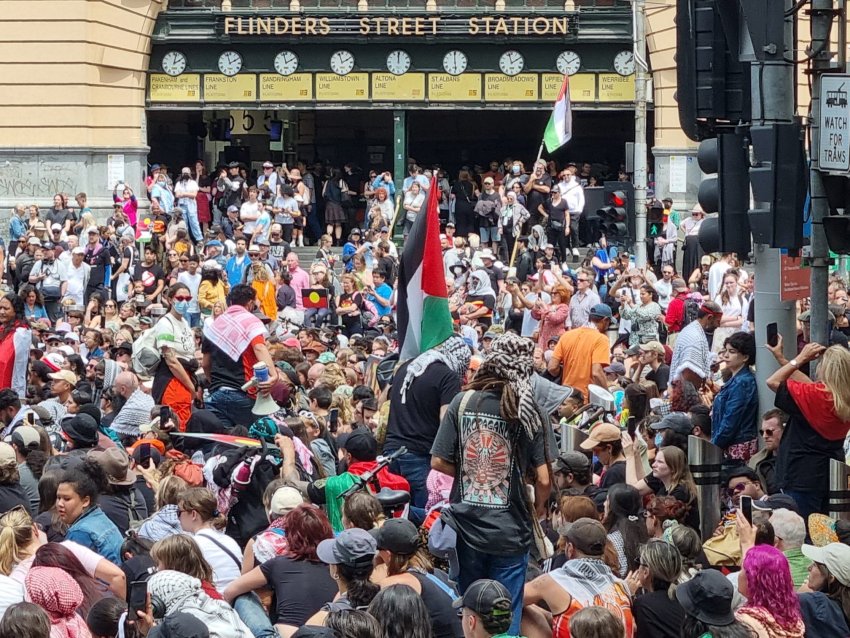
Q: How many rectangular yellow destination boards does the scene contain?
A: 9